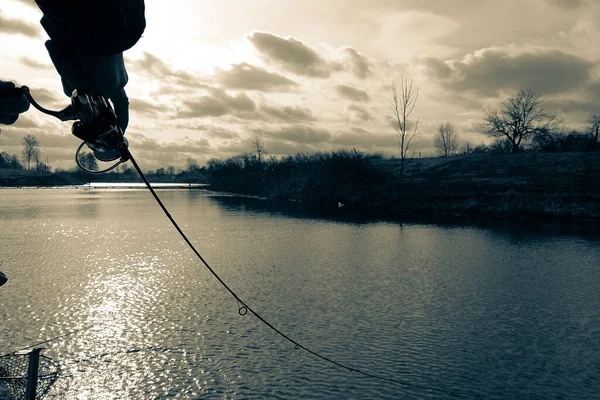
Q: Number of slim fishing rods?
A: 1